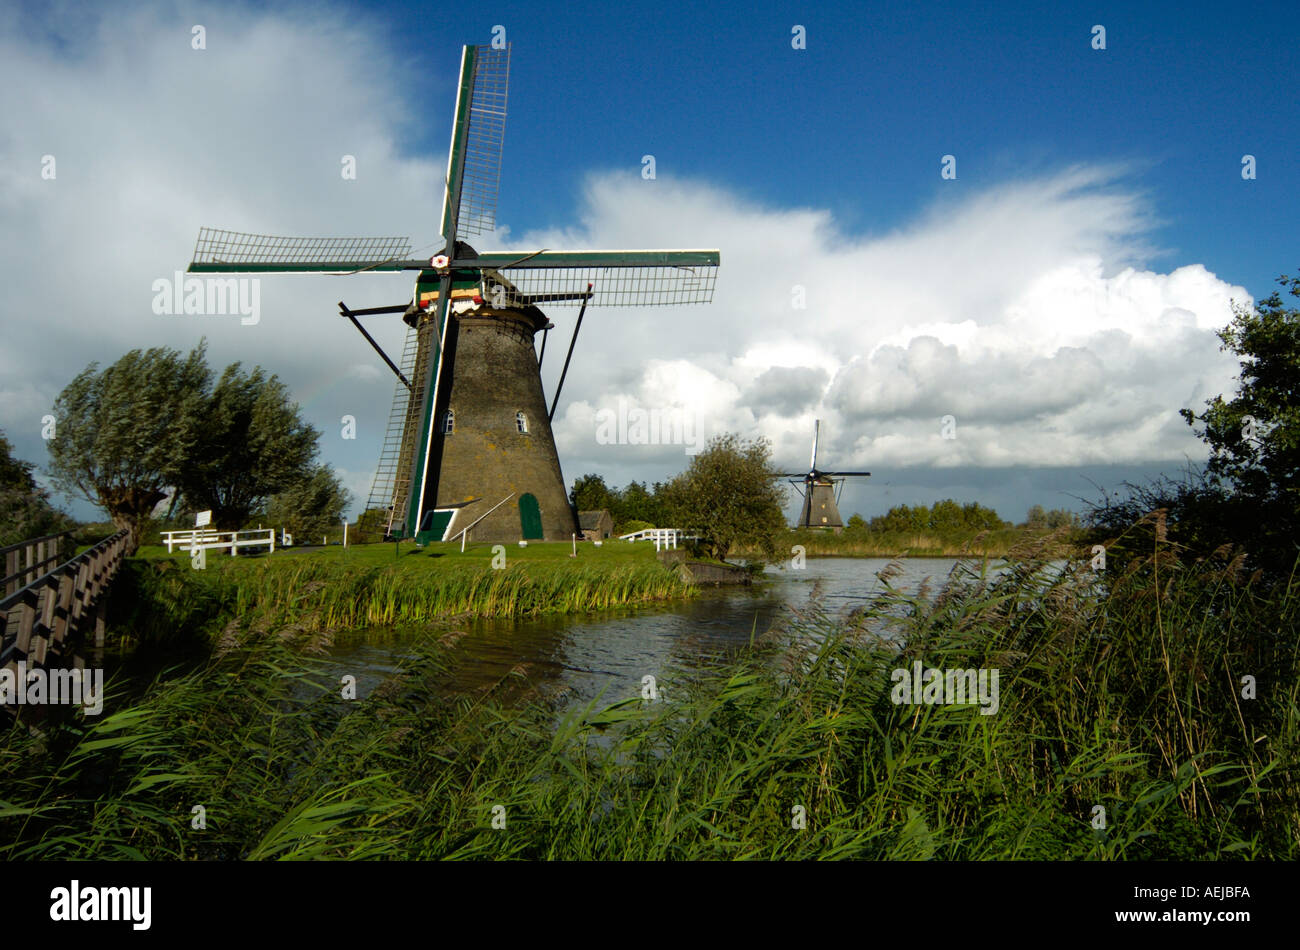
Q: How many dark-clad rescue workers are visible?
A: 0